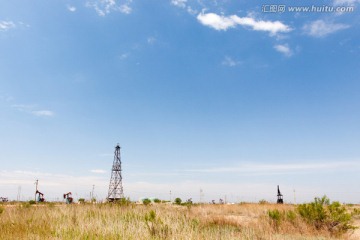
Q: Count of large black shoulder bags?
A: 0